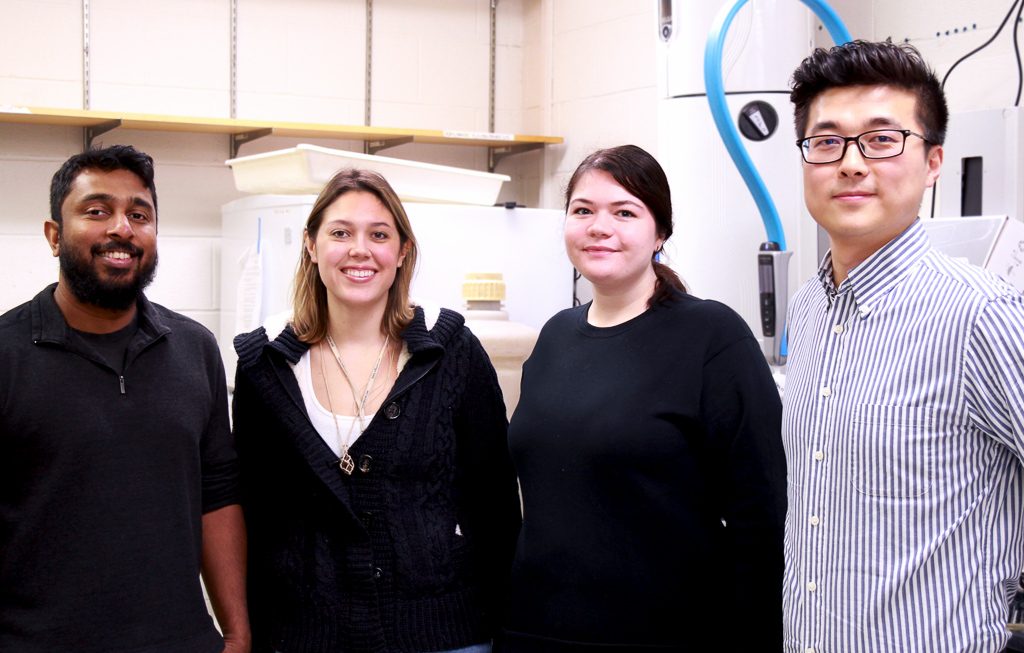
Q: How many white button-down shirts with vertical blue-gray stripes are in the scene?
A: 1